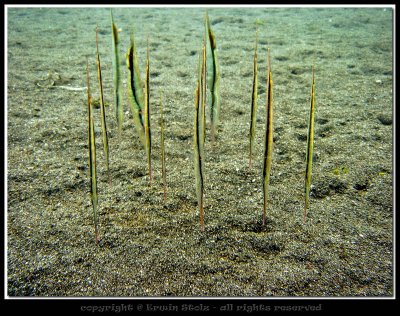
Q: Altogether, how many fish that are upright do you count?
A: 12